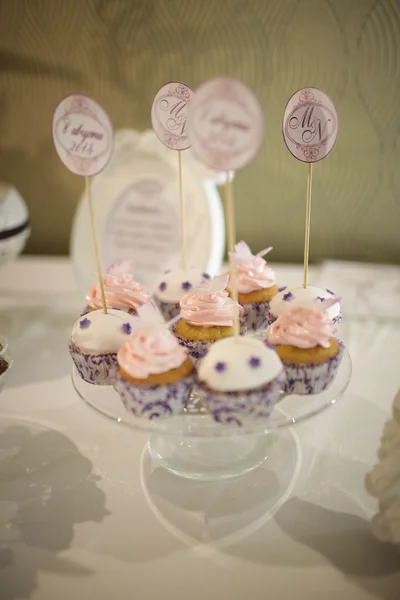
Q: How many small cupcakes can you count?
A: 9